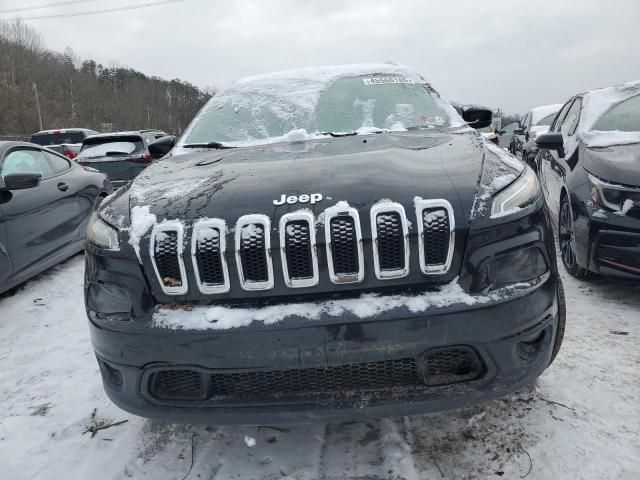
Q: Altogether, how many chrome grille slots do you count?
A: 7